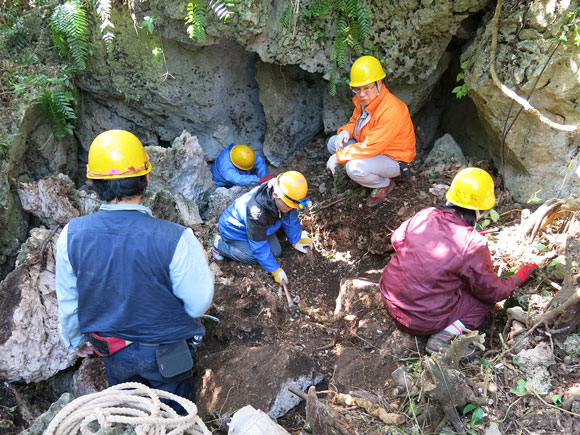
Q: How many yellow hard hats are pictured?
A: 5